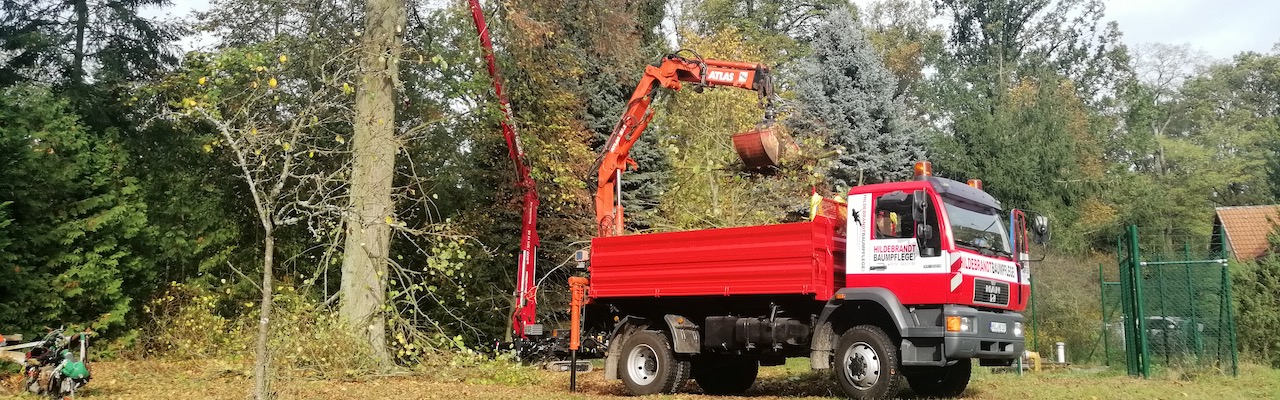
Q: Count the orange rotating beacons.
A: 2